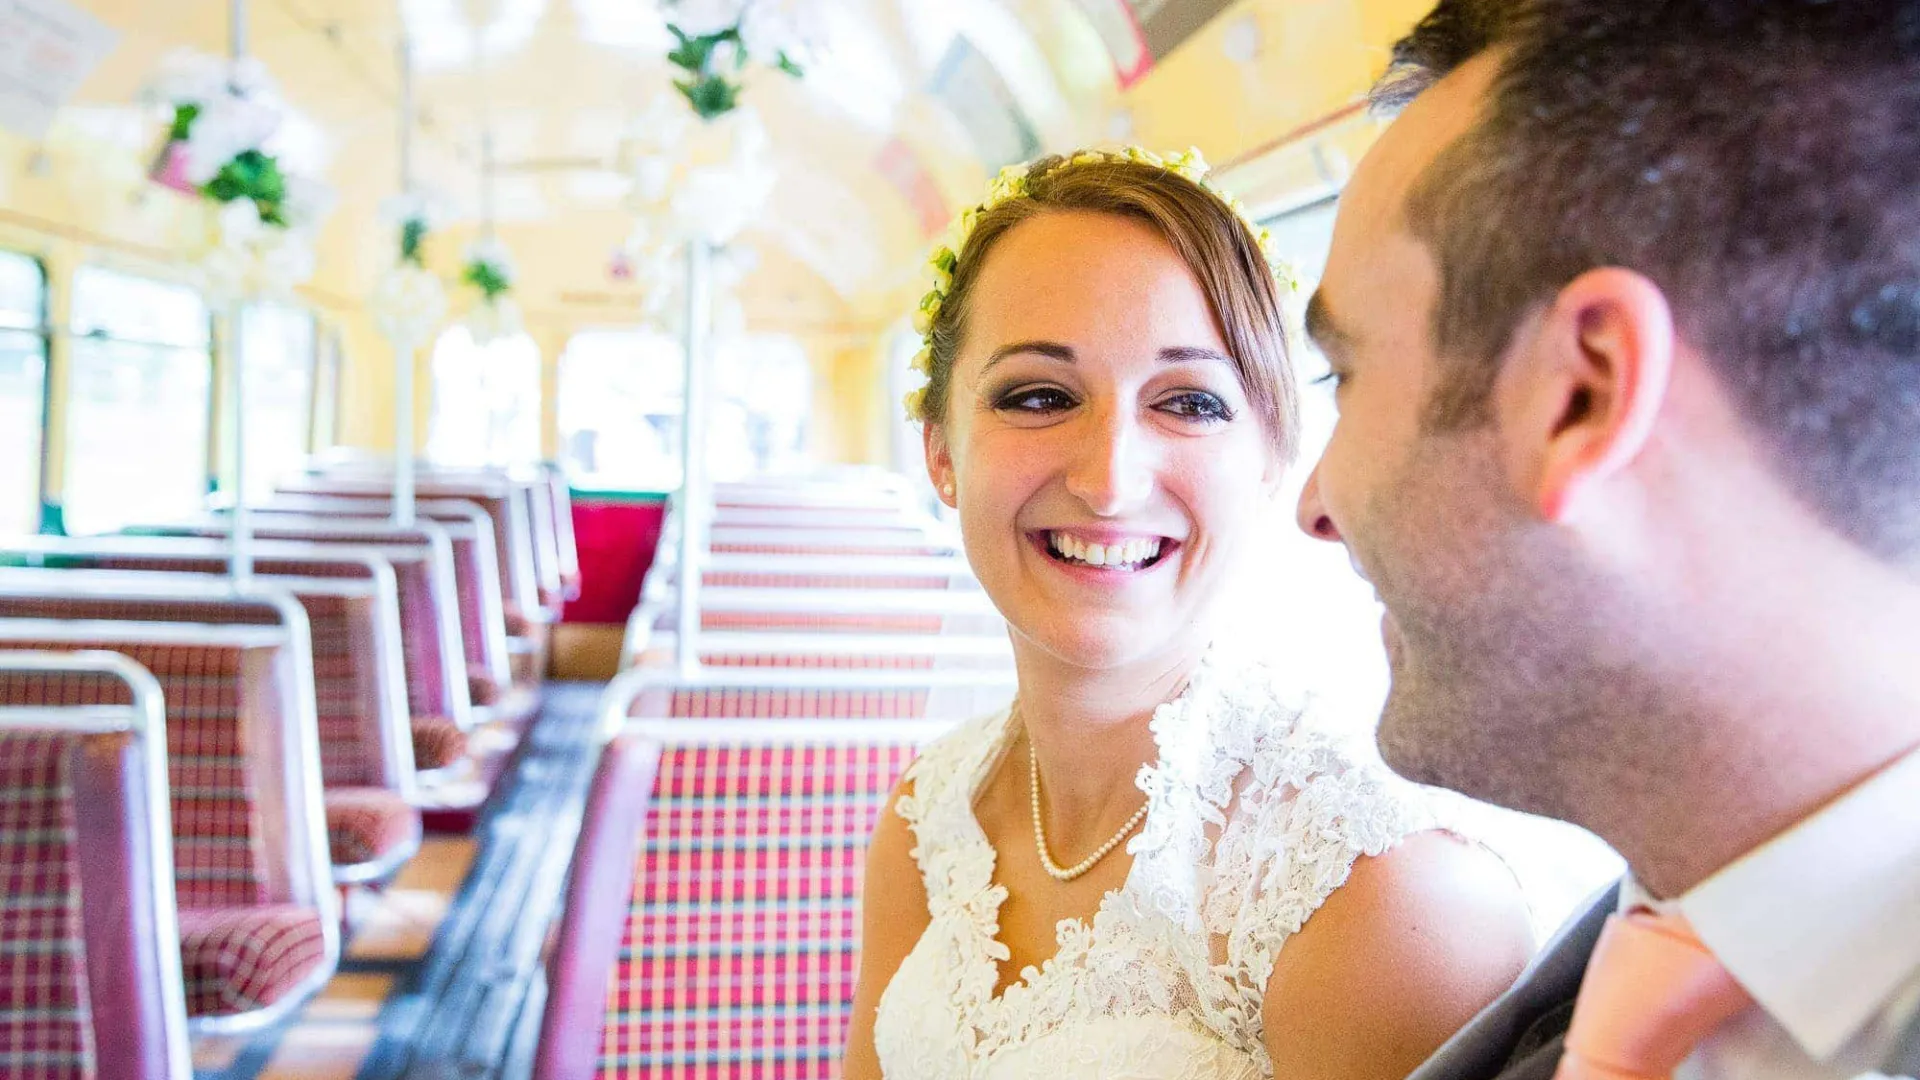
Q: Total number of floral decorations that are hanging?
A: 4